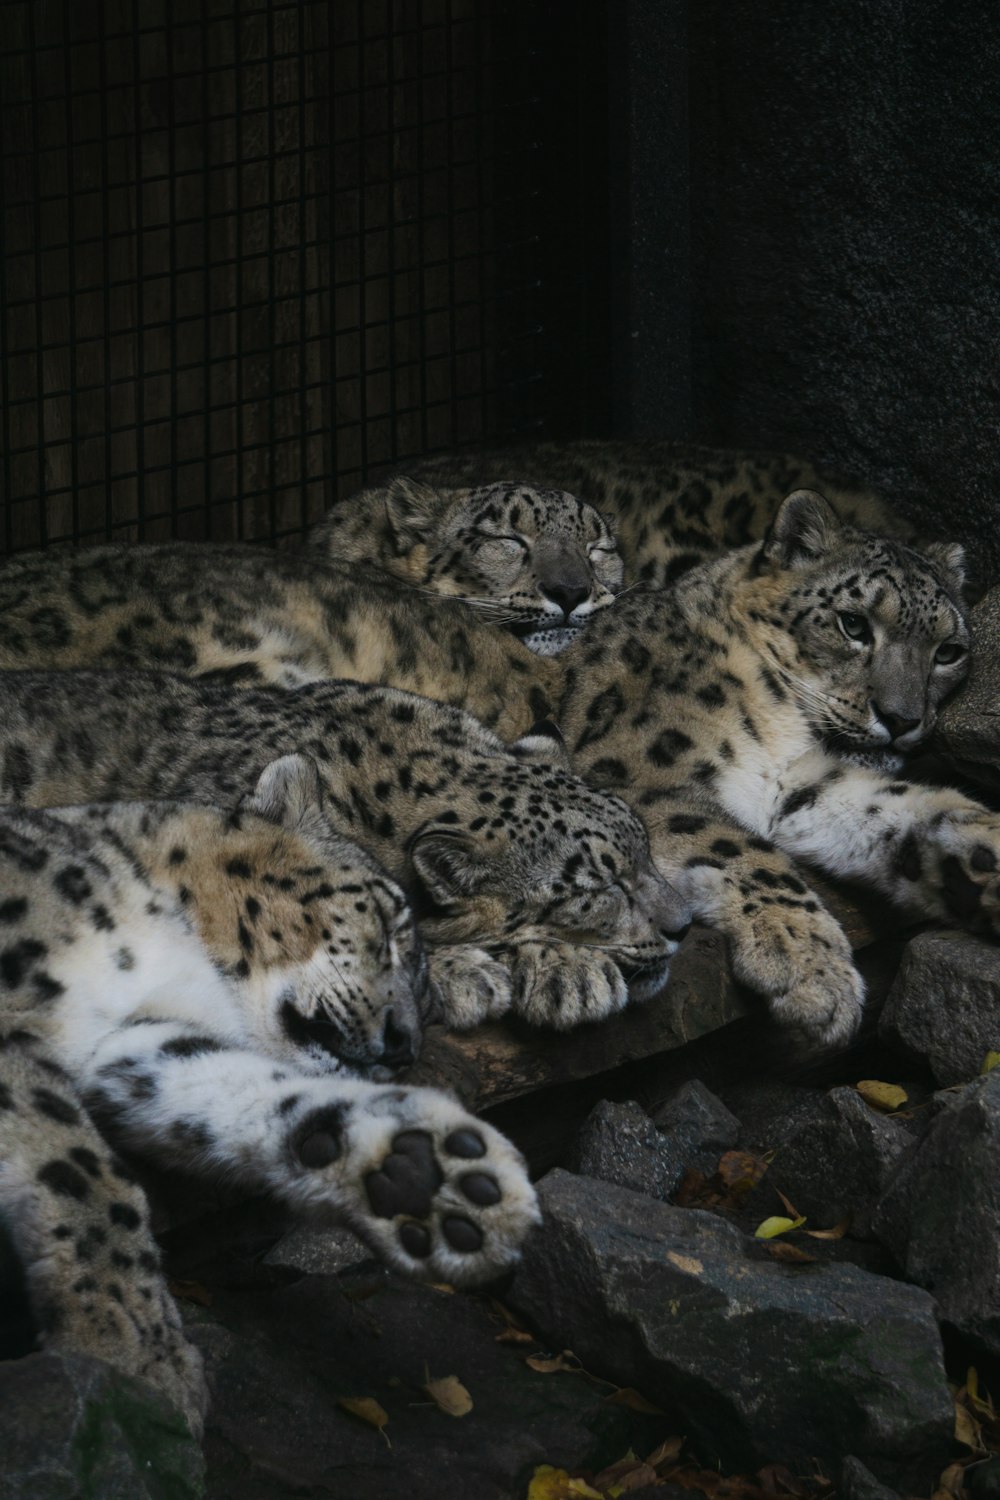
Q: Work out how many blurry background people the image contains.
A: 0